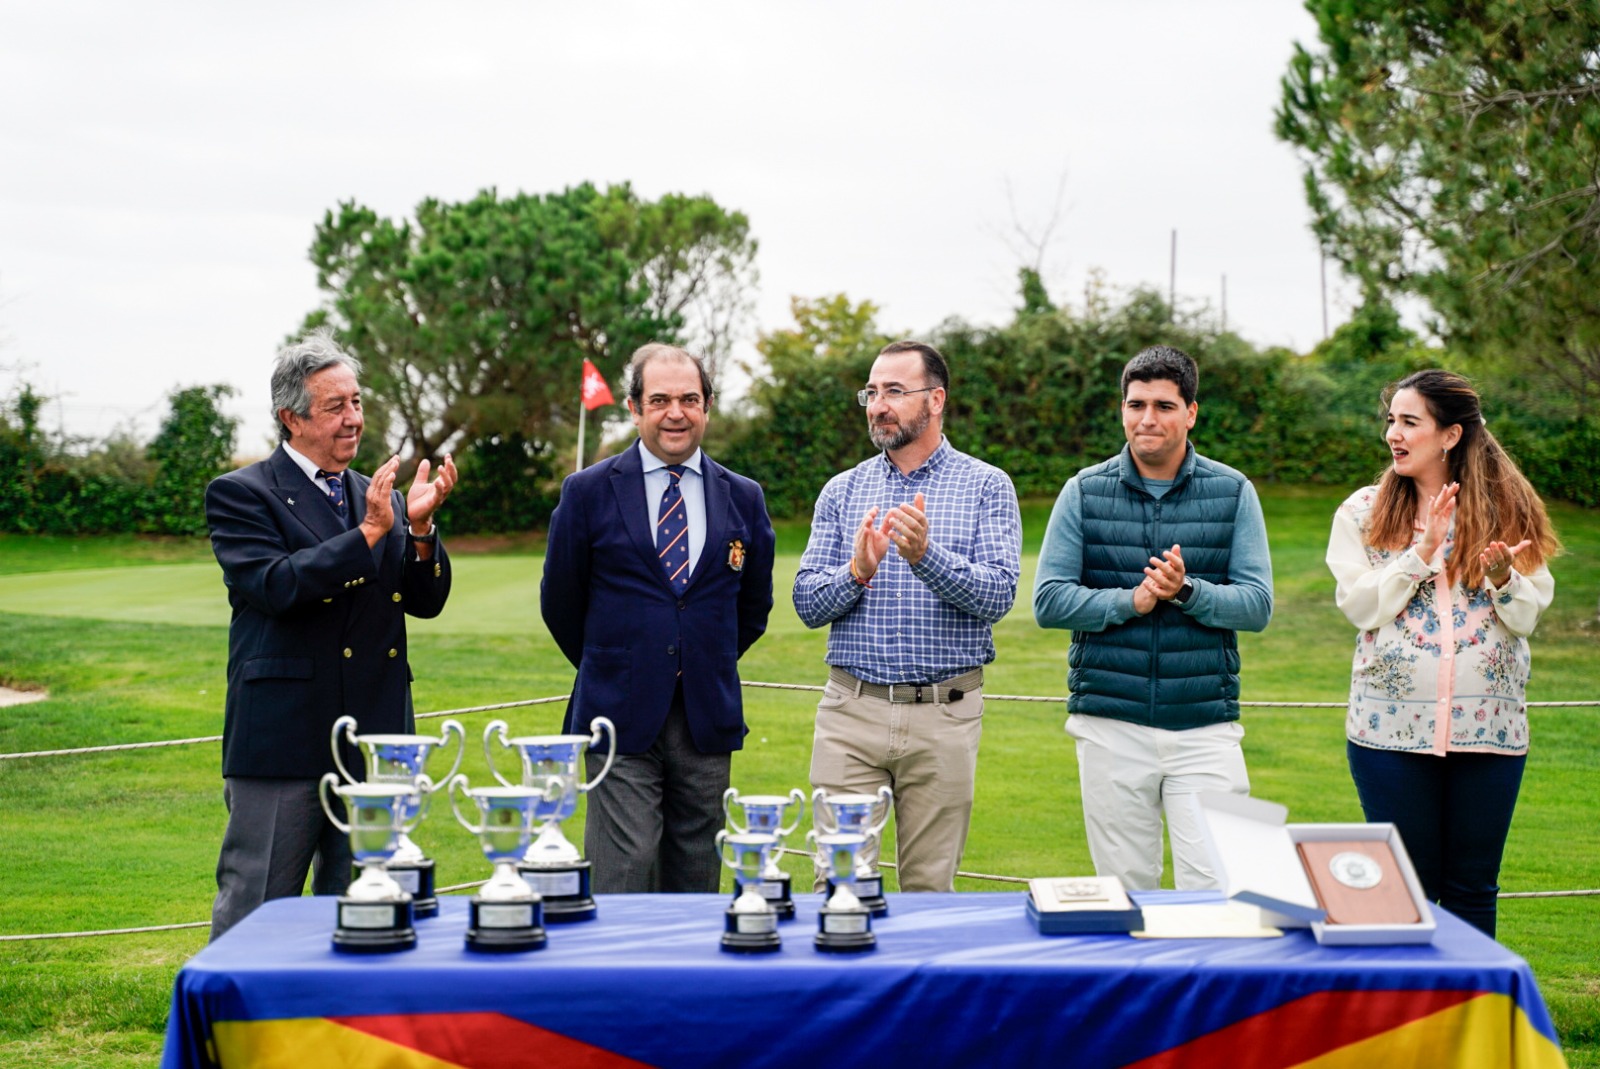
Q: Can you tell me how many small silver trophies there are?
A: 4